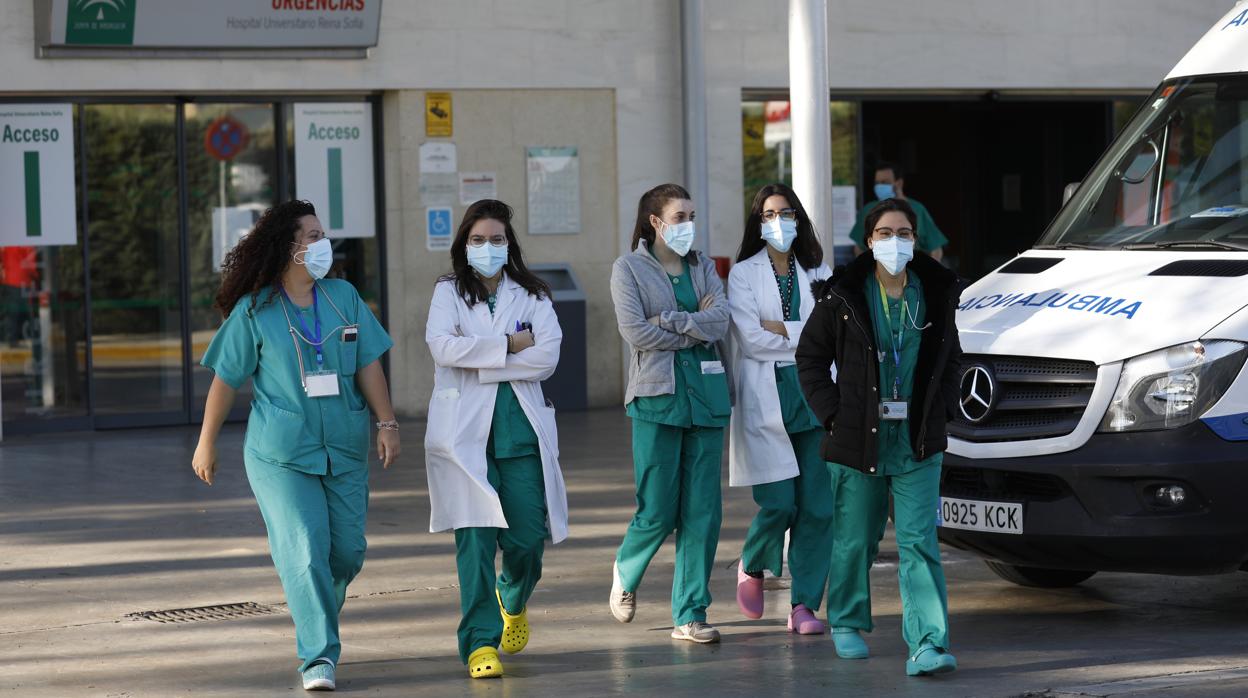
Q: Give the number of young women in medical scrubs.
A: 5